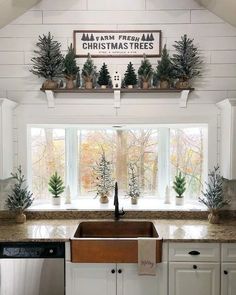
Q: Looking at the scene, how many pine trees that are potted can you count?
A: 14